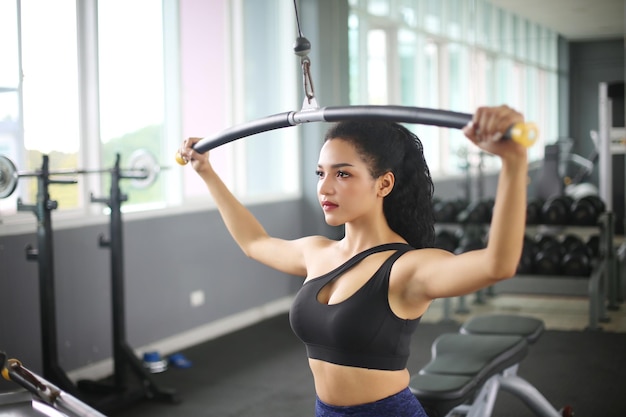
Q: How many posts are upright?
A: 2